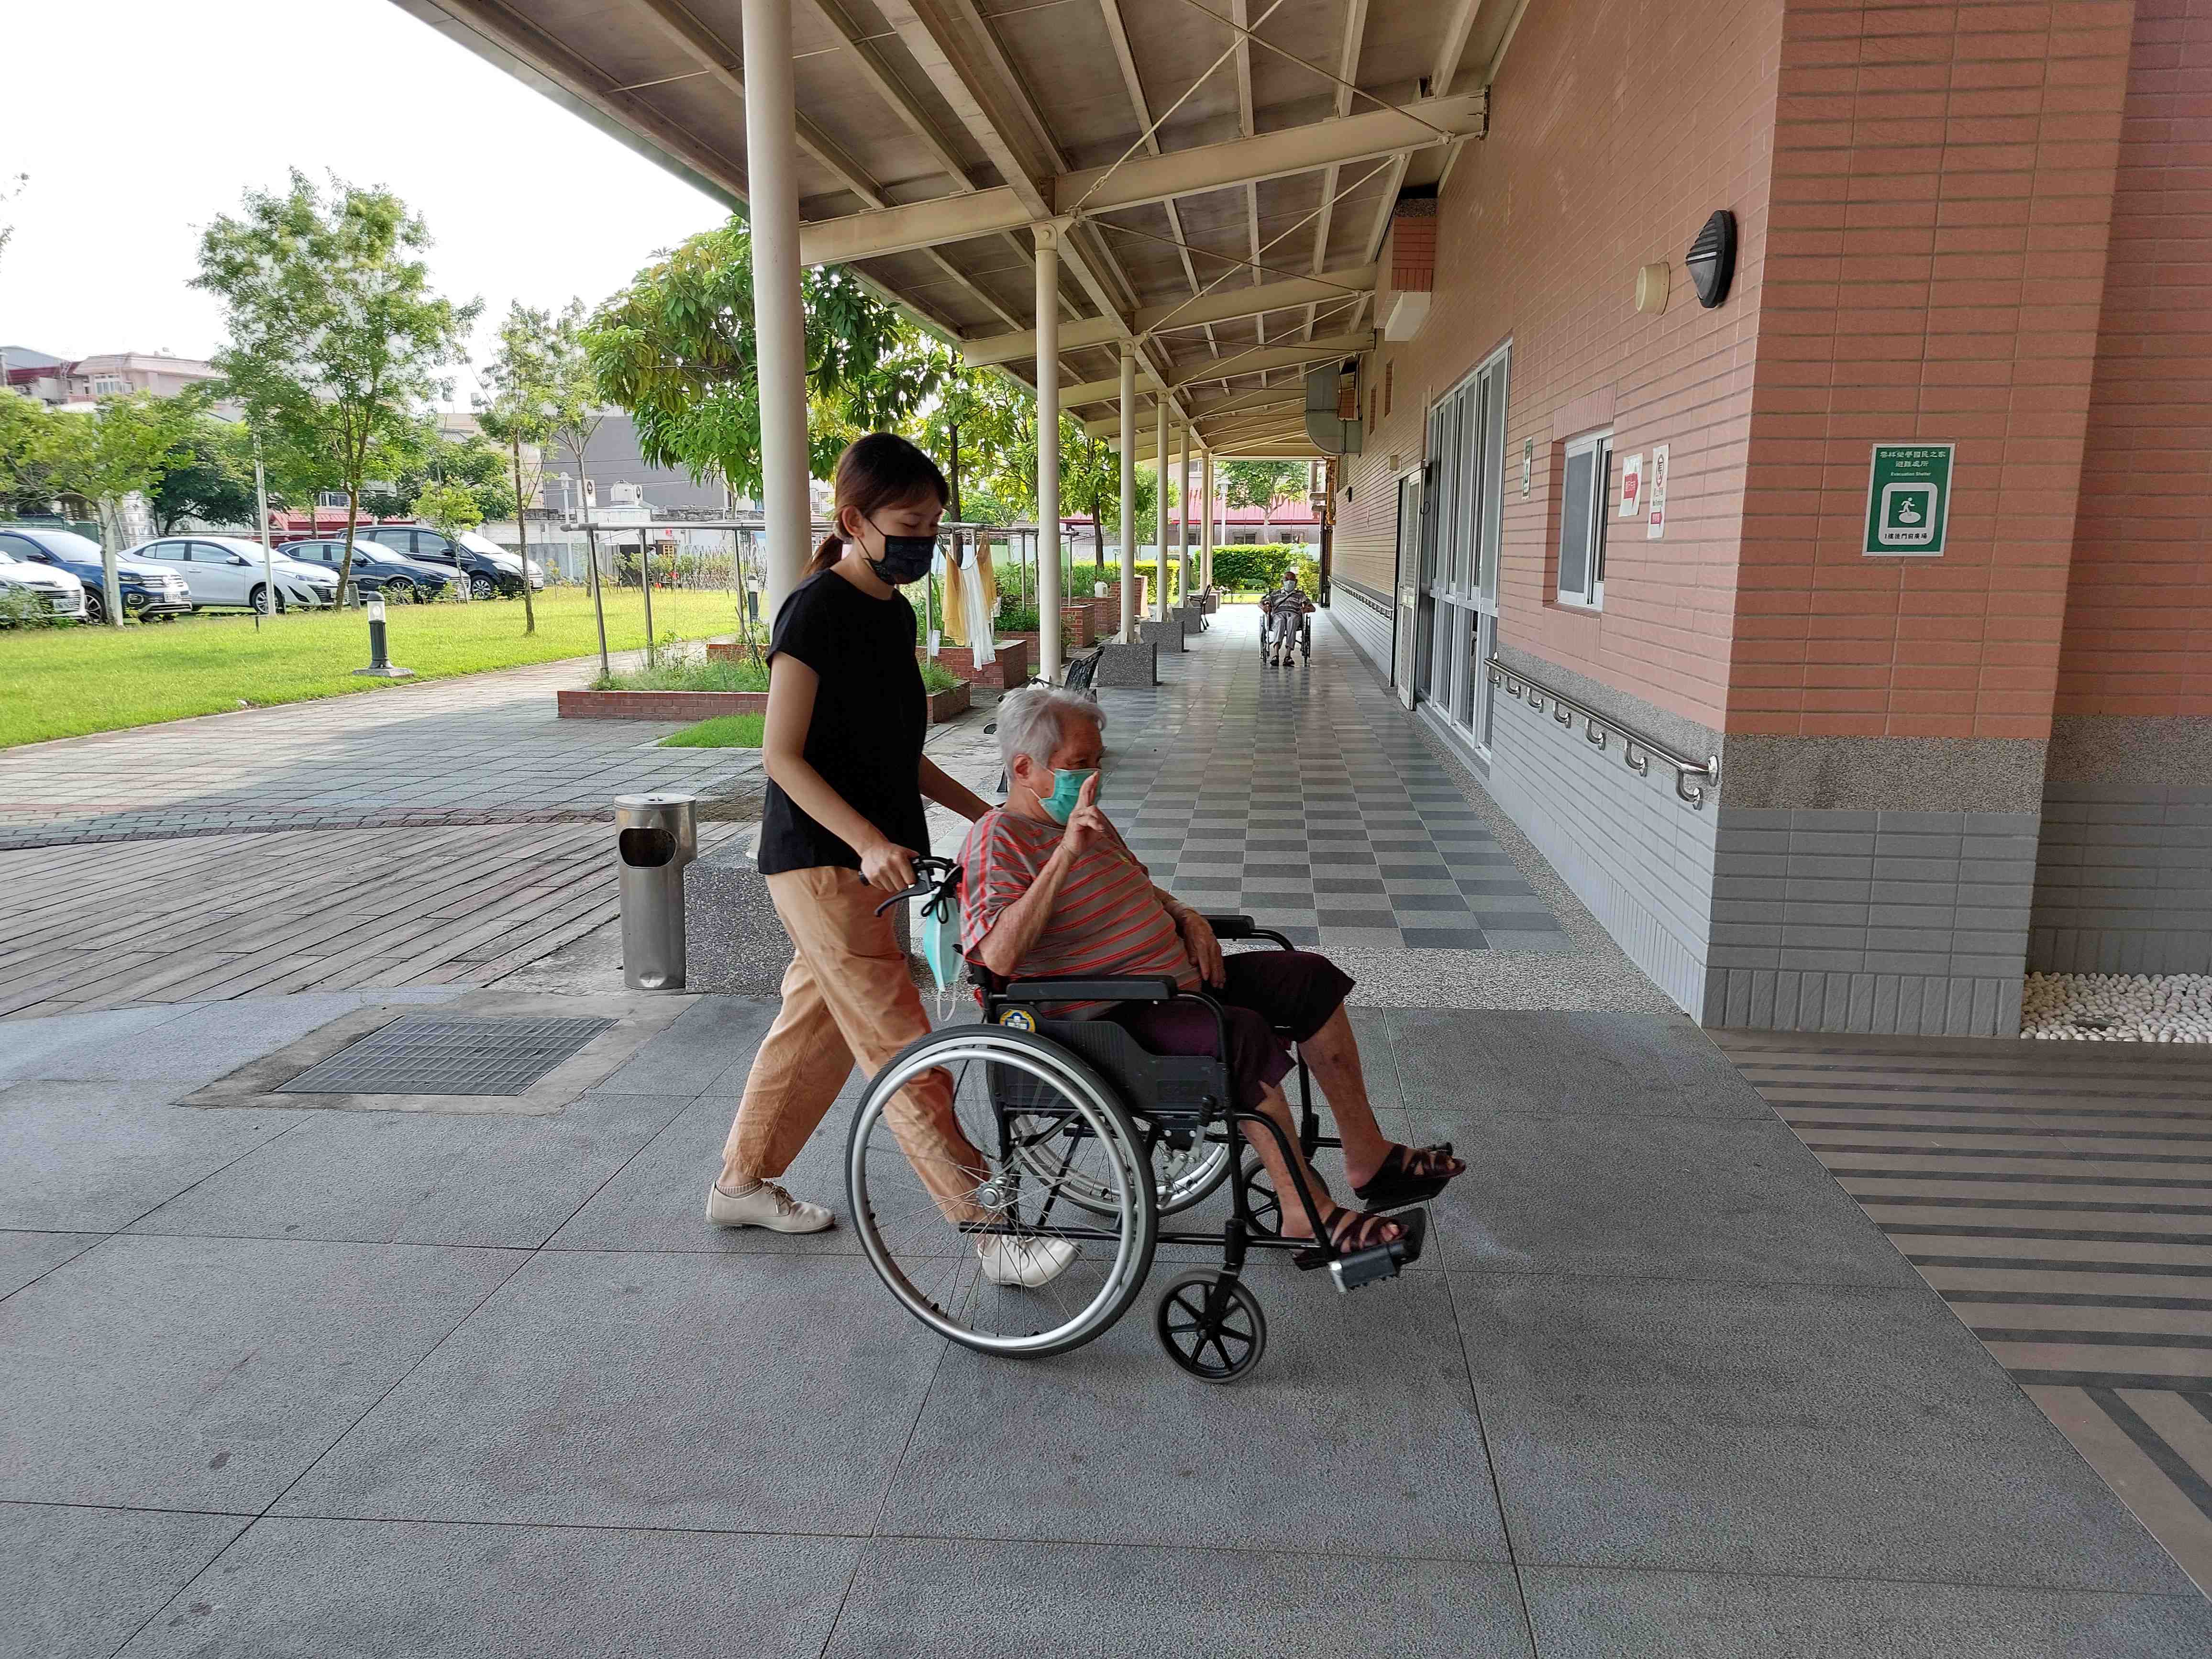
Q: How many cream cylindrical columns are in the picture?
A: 7